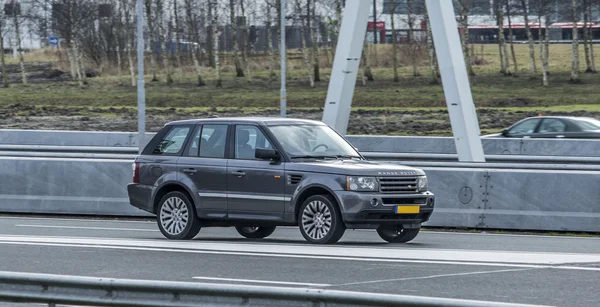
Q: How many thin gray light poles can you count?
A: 2